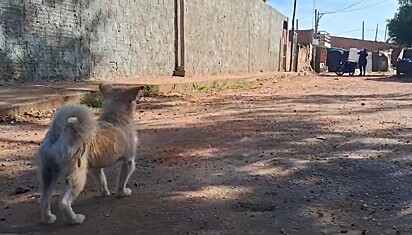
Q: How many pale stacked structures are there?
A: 1